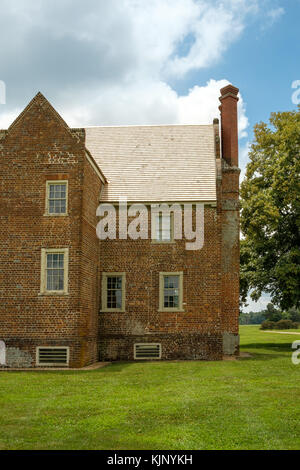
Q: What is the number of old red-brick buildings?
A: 1